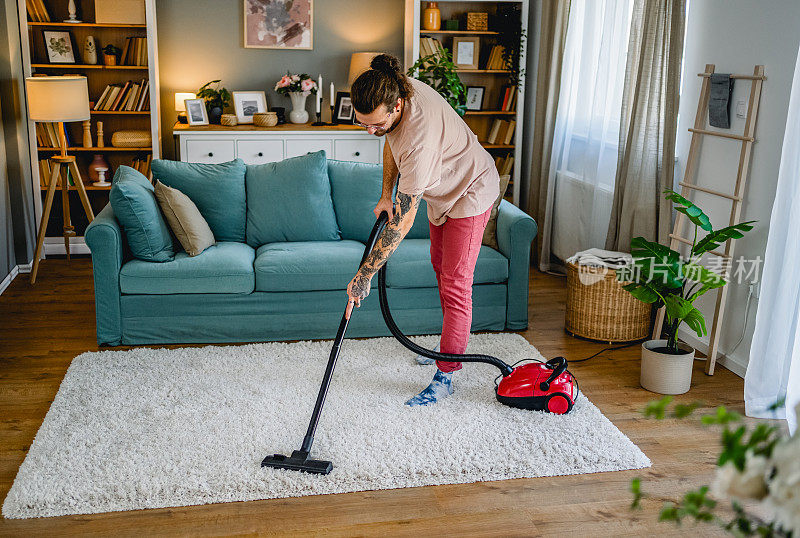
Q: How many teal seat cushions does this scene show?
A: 3